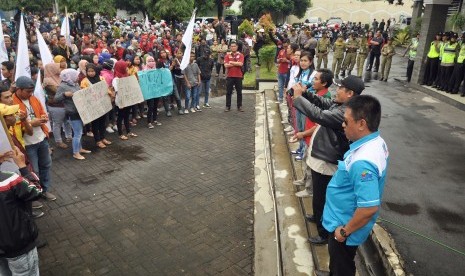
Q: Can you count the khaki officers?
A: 5